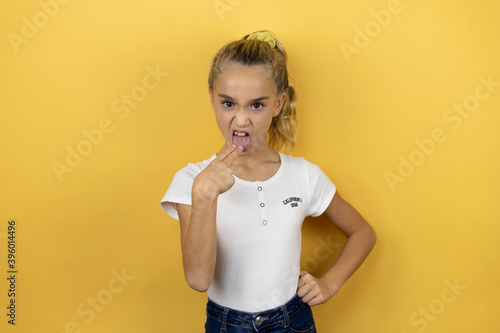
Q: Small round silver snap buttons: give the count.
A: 3